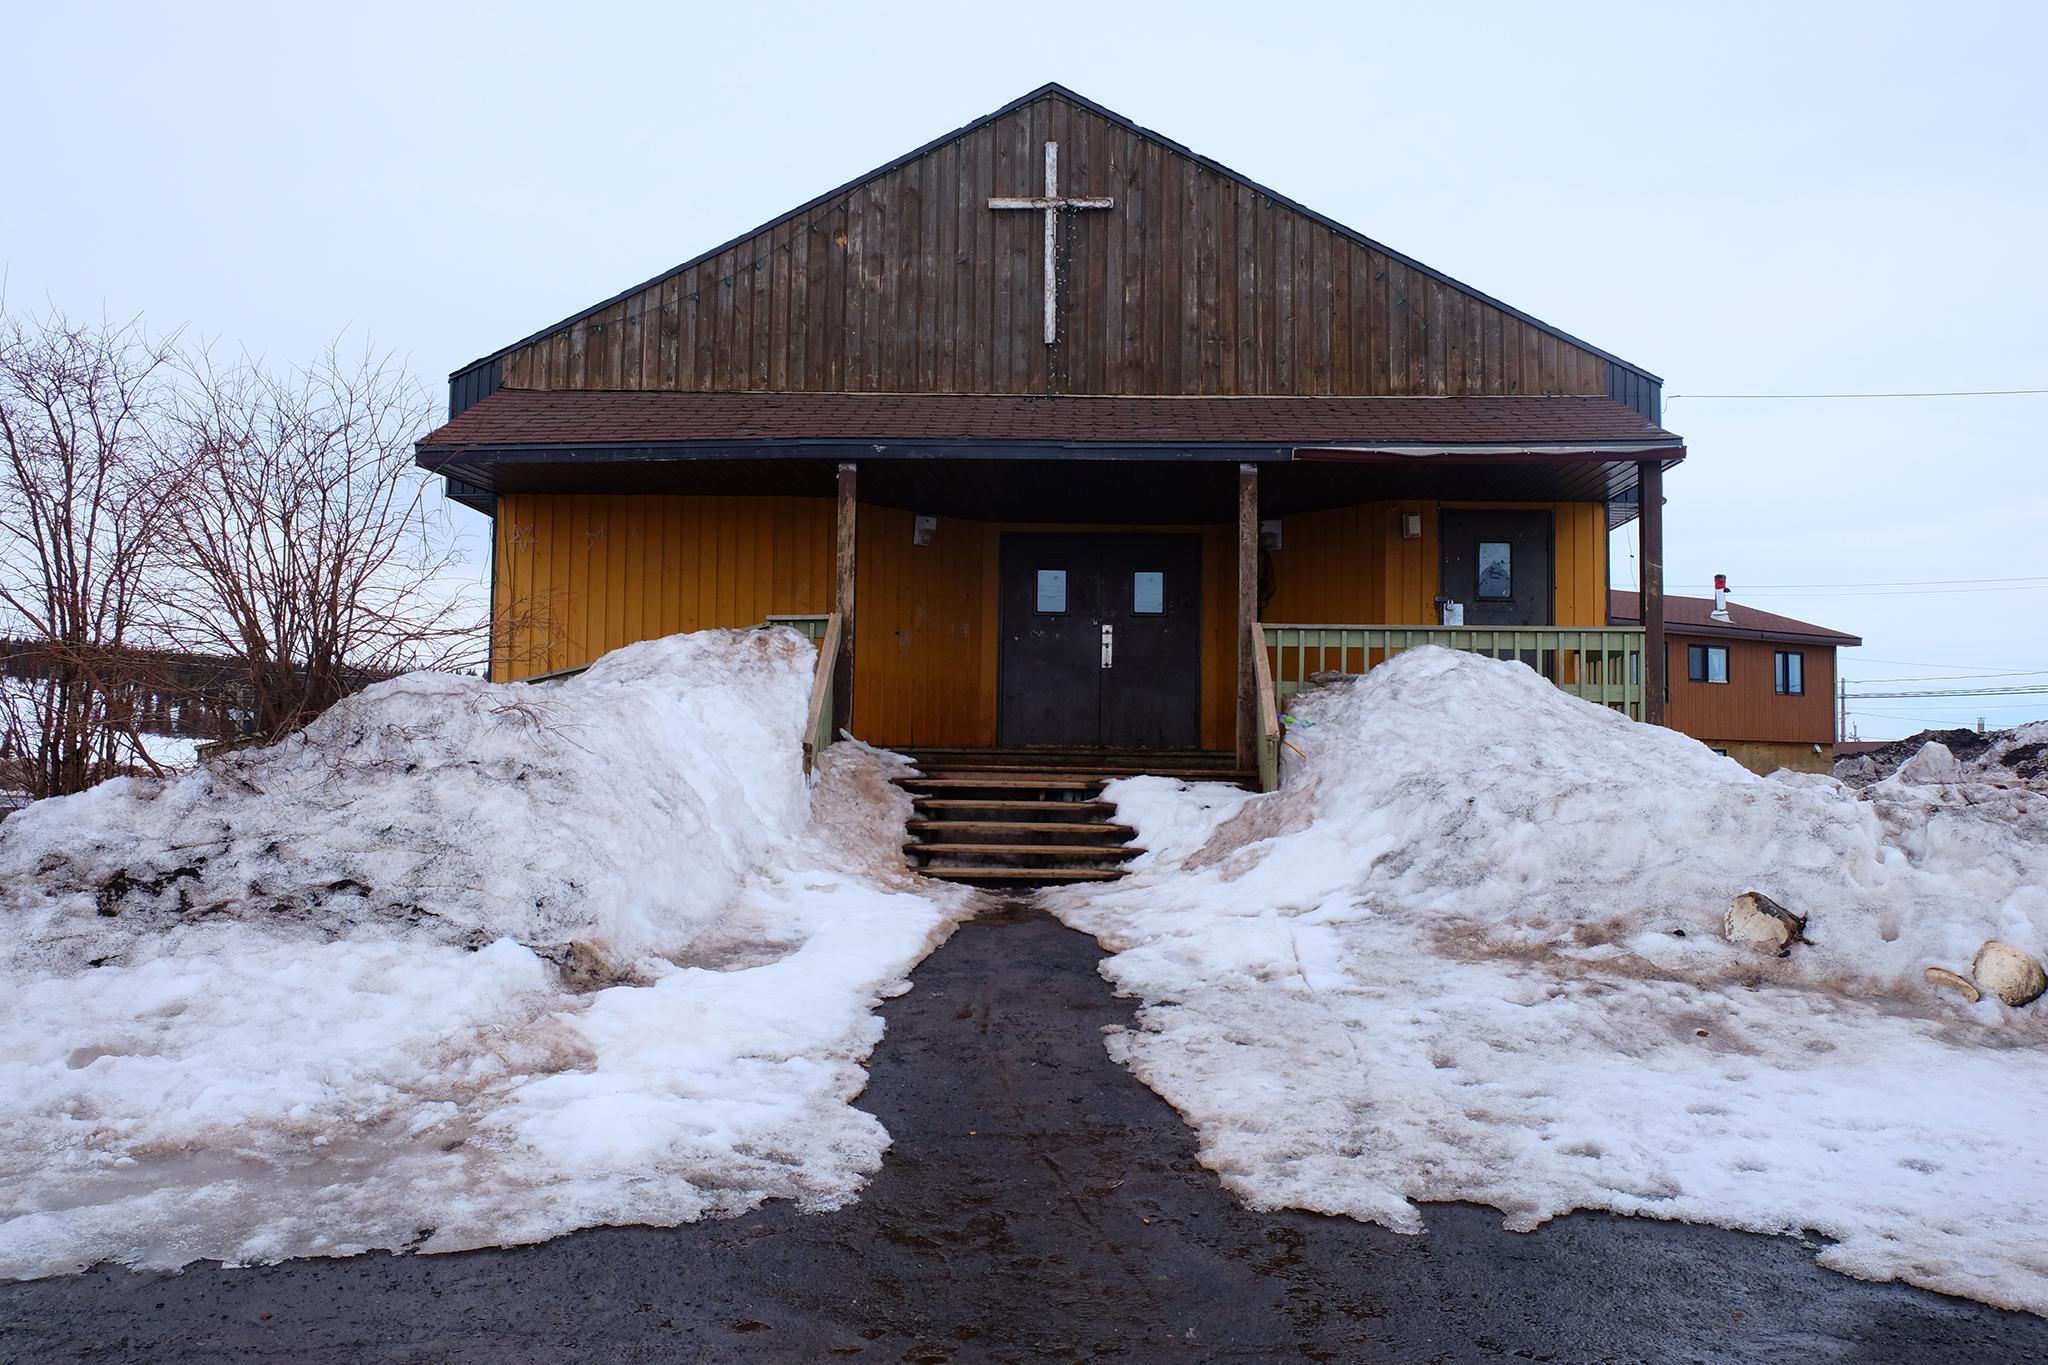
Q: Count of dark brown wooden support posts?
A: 3